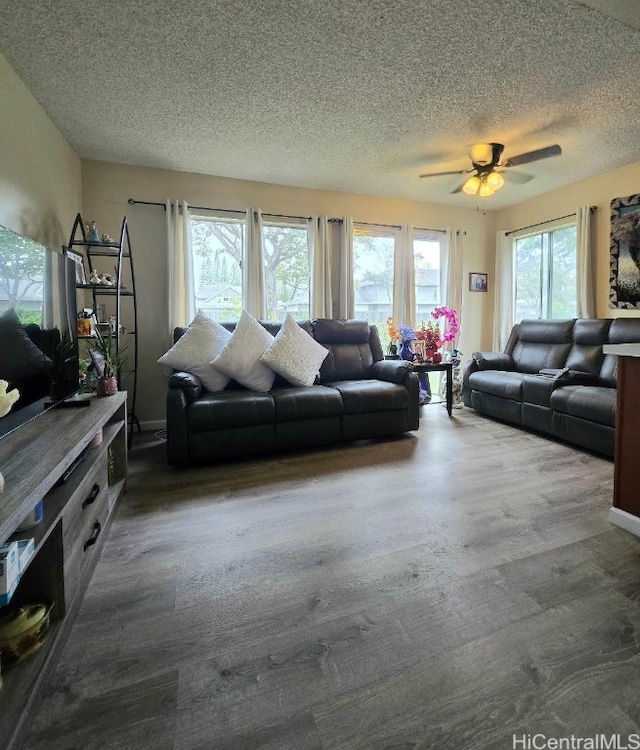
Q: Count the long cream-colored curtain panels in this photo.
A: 8